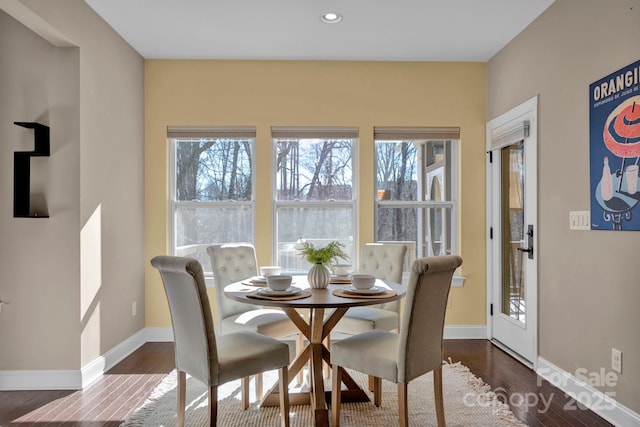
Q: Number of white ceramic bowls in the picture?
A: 4